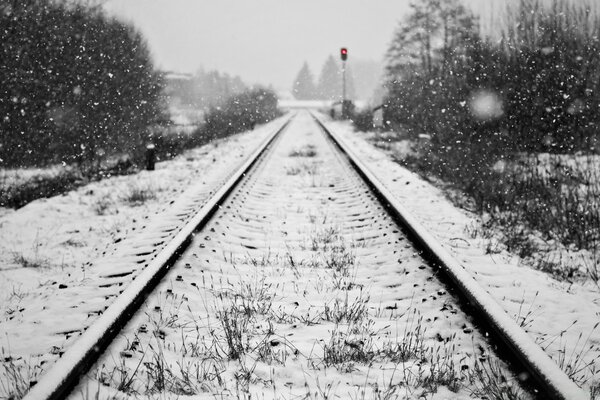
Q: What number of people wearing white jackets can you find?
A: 0